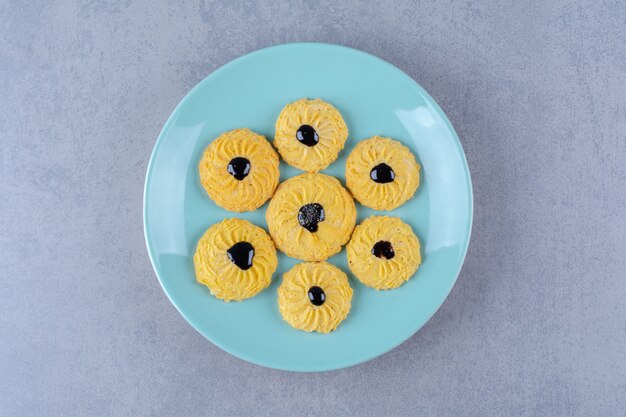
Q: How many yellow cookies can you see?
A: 7